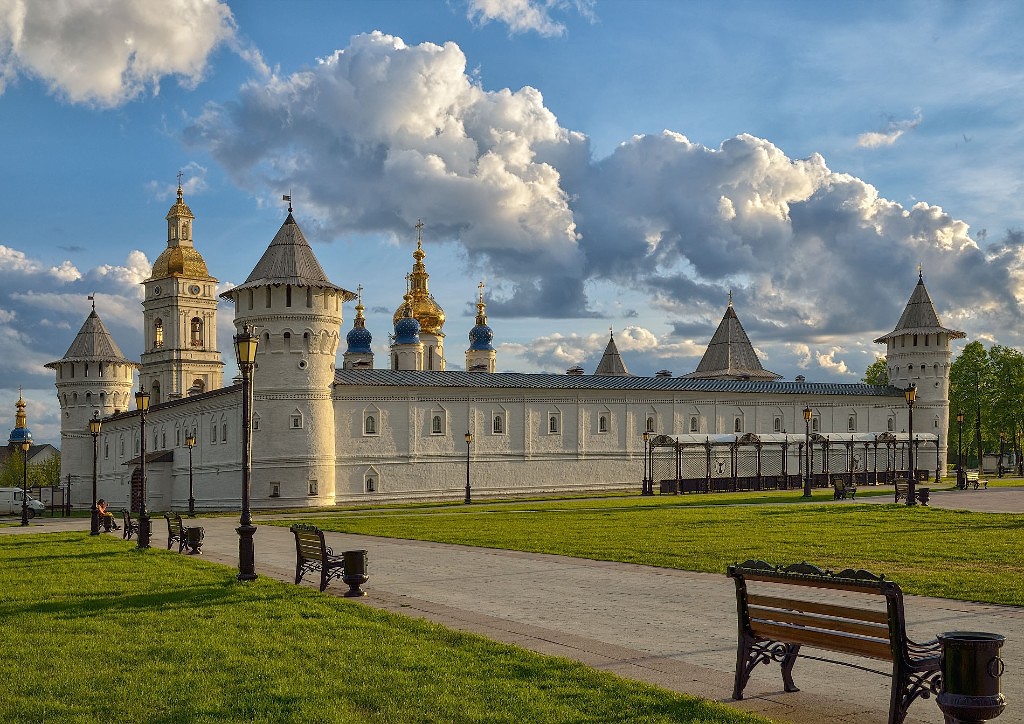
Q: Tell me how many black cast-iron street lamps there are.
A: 12